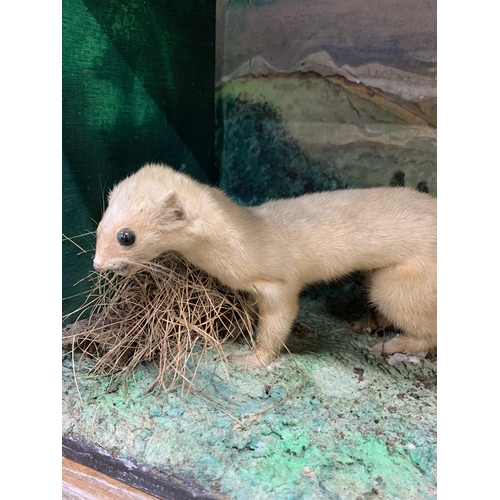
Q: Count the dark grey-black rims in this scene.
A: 1